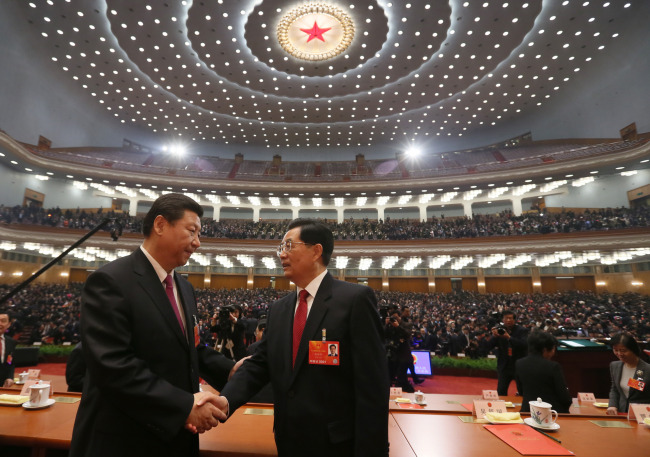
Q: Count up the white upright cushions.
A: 0